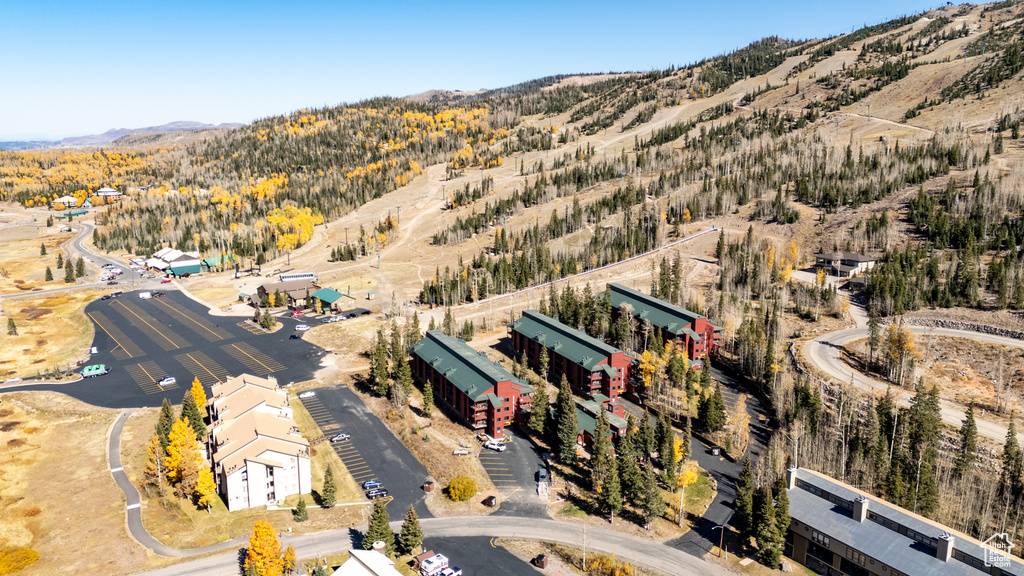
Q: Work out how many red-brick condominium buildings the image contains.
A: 3